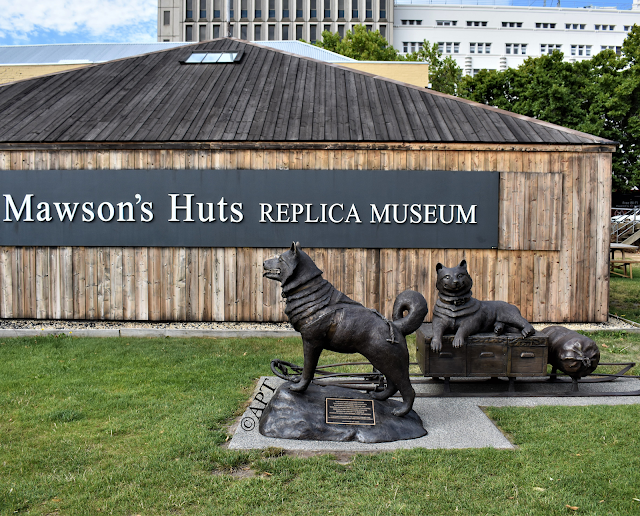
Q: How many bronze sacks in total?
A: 1